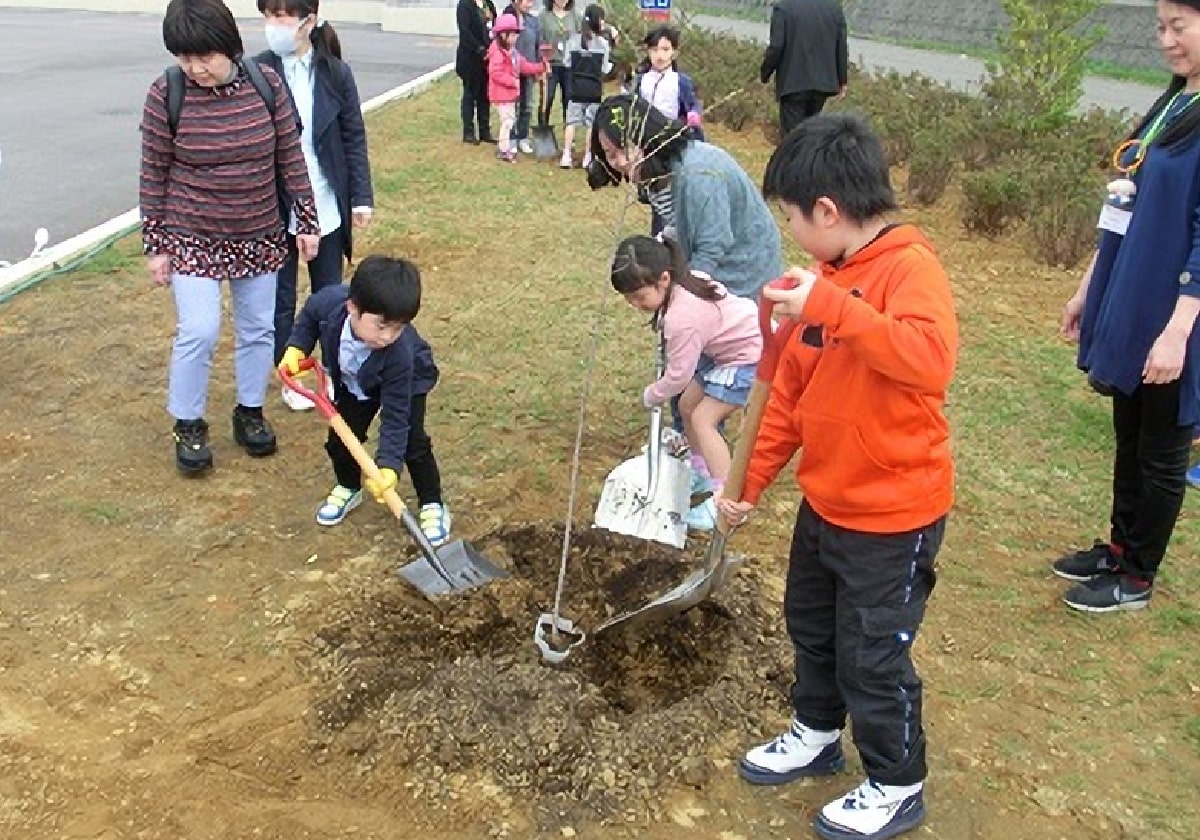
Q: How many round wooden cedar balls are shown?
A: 0